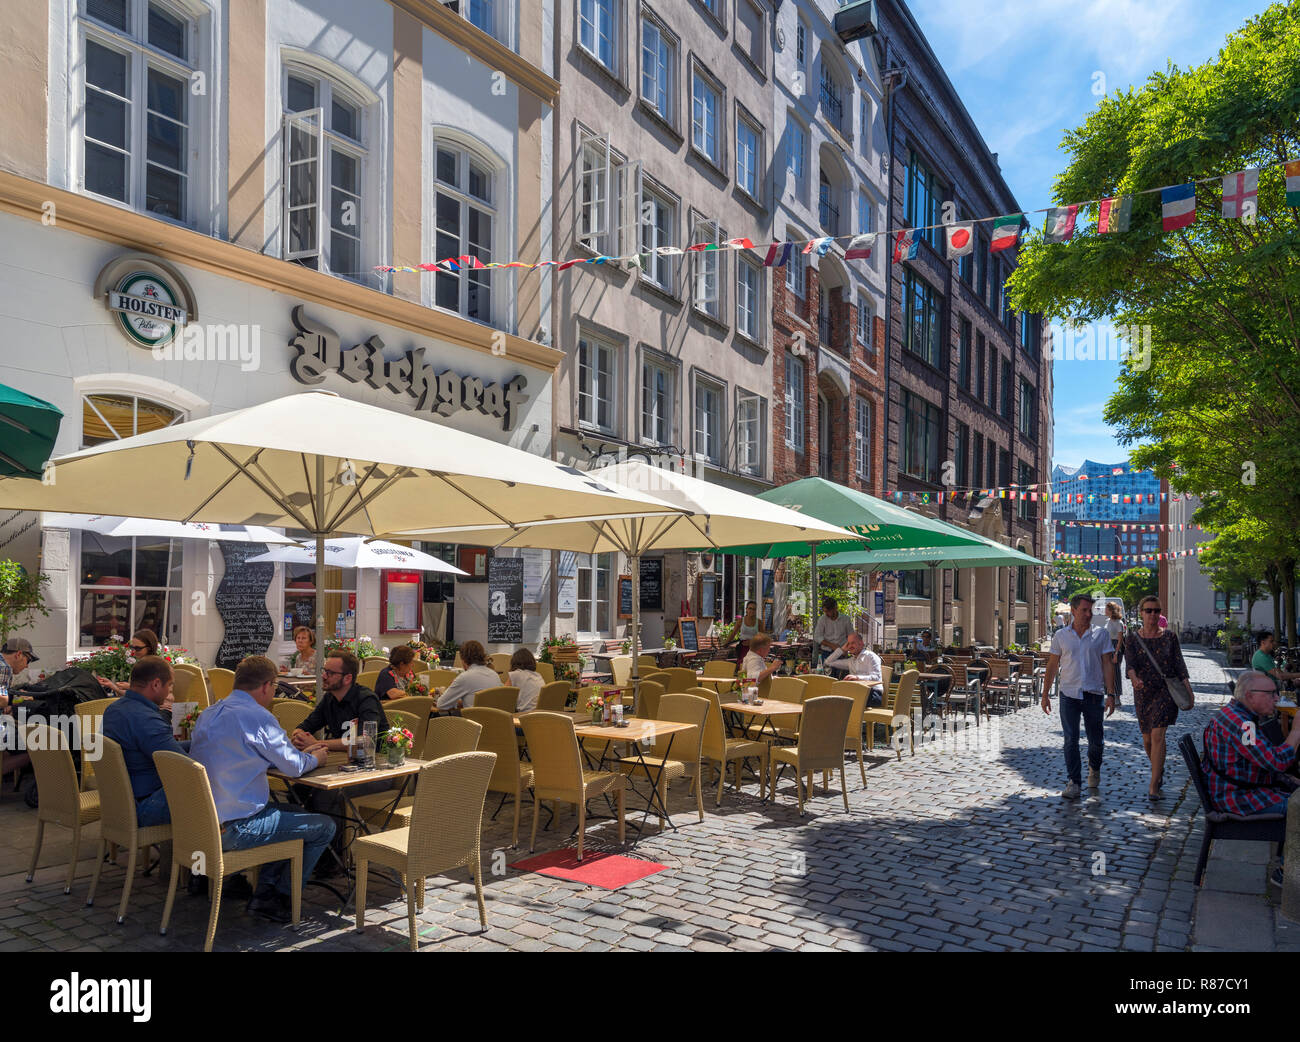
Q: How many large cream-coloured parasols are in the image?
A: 2